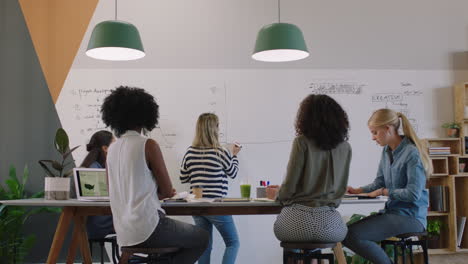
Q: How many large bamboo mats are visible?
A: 0